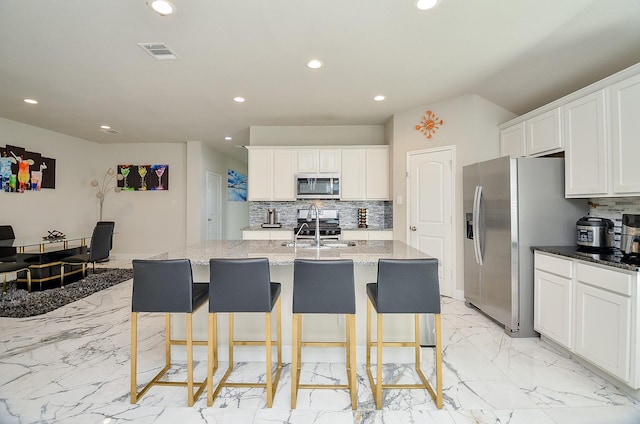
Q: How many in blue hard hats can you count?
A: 0